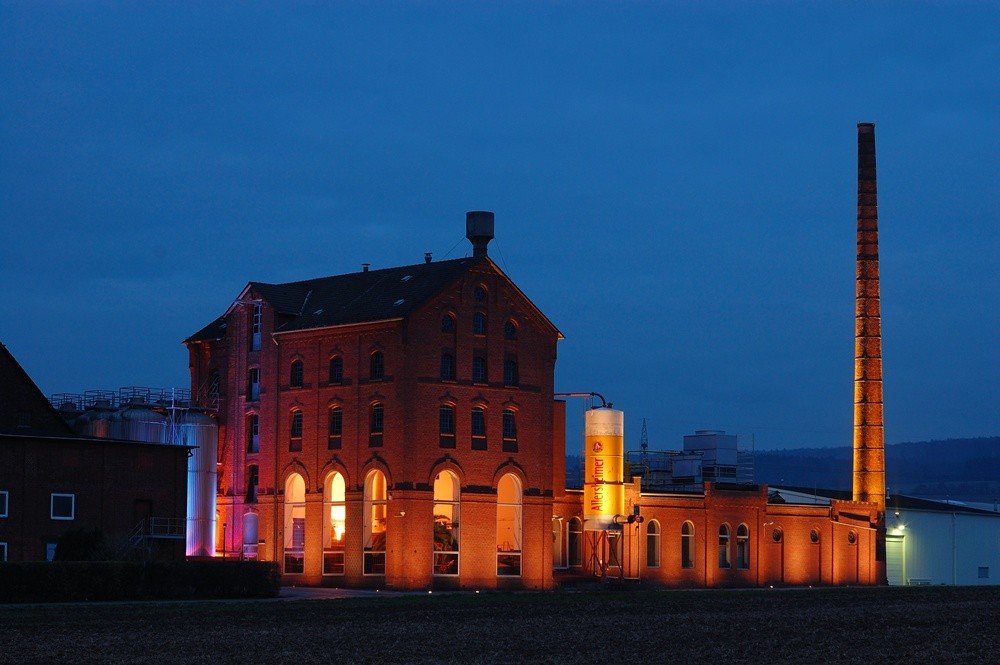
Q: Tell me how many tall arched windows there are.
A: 5